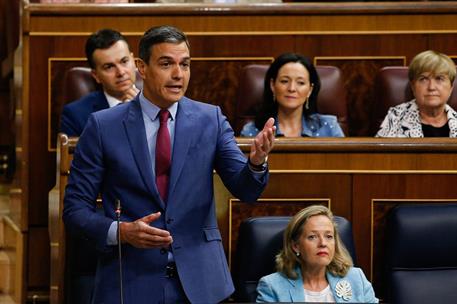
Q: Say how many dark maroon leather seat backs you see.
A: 3